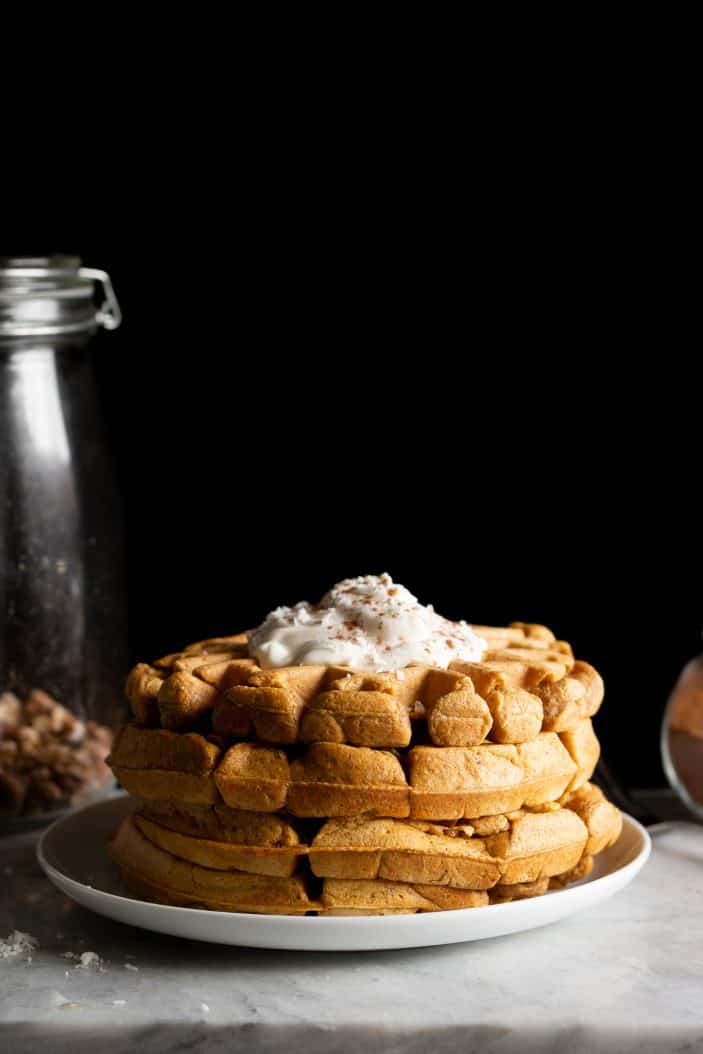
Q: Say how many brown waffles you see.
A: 4